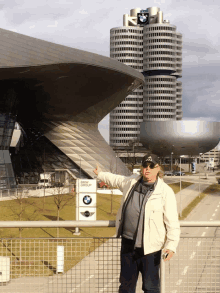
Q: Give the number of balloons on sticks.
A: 0